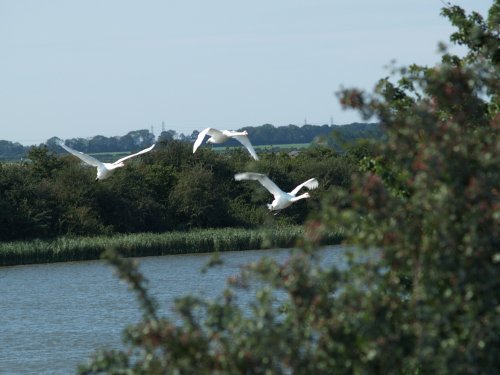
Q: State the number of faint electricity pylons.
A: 4